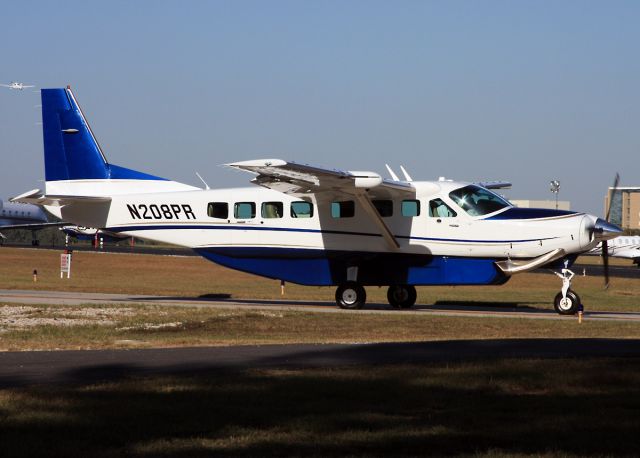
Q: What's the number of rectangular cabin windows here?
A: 7